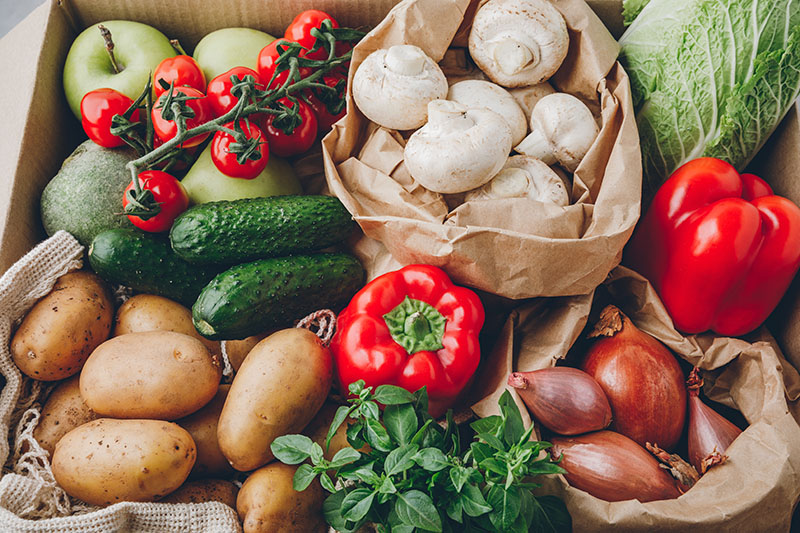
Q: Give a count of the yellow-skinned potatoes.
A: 11